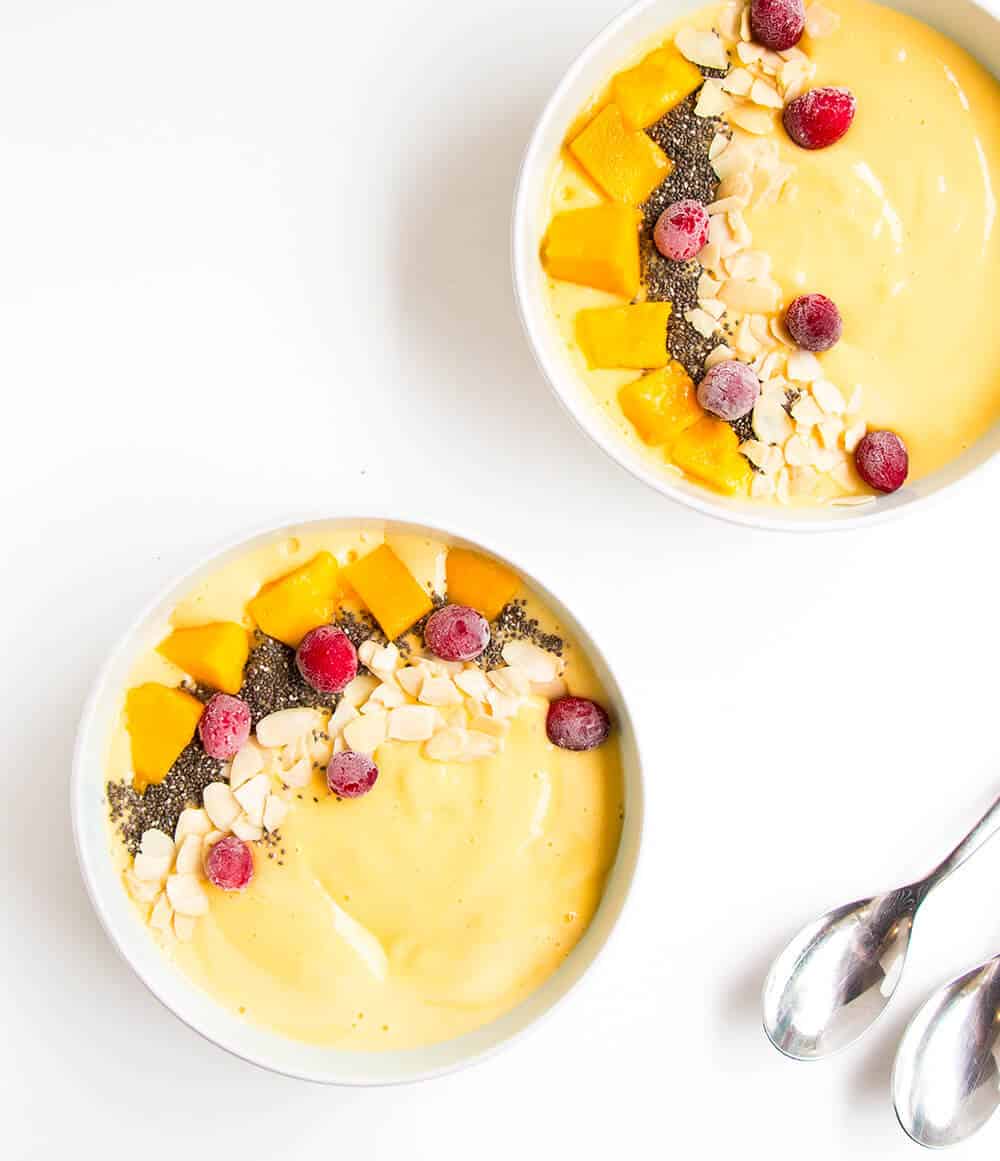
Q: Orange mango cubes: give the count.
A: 11